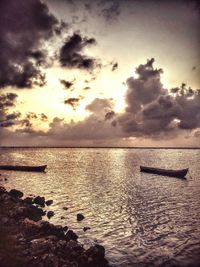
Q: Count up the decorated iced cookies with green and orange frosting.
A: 0